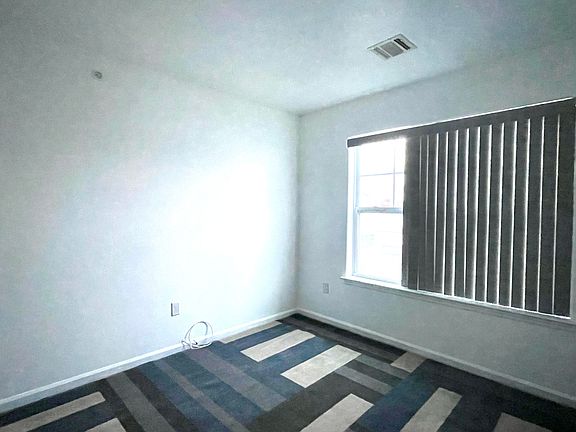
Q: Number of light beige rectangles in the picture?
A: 9